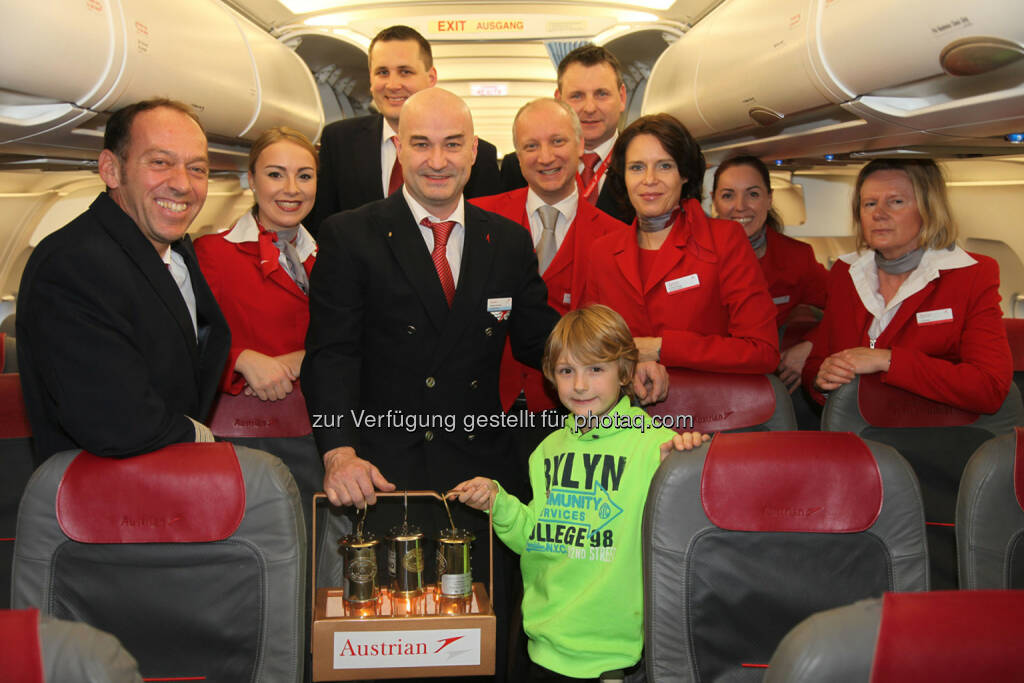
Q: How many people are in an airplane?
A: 10